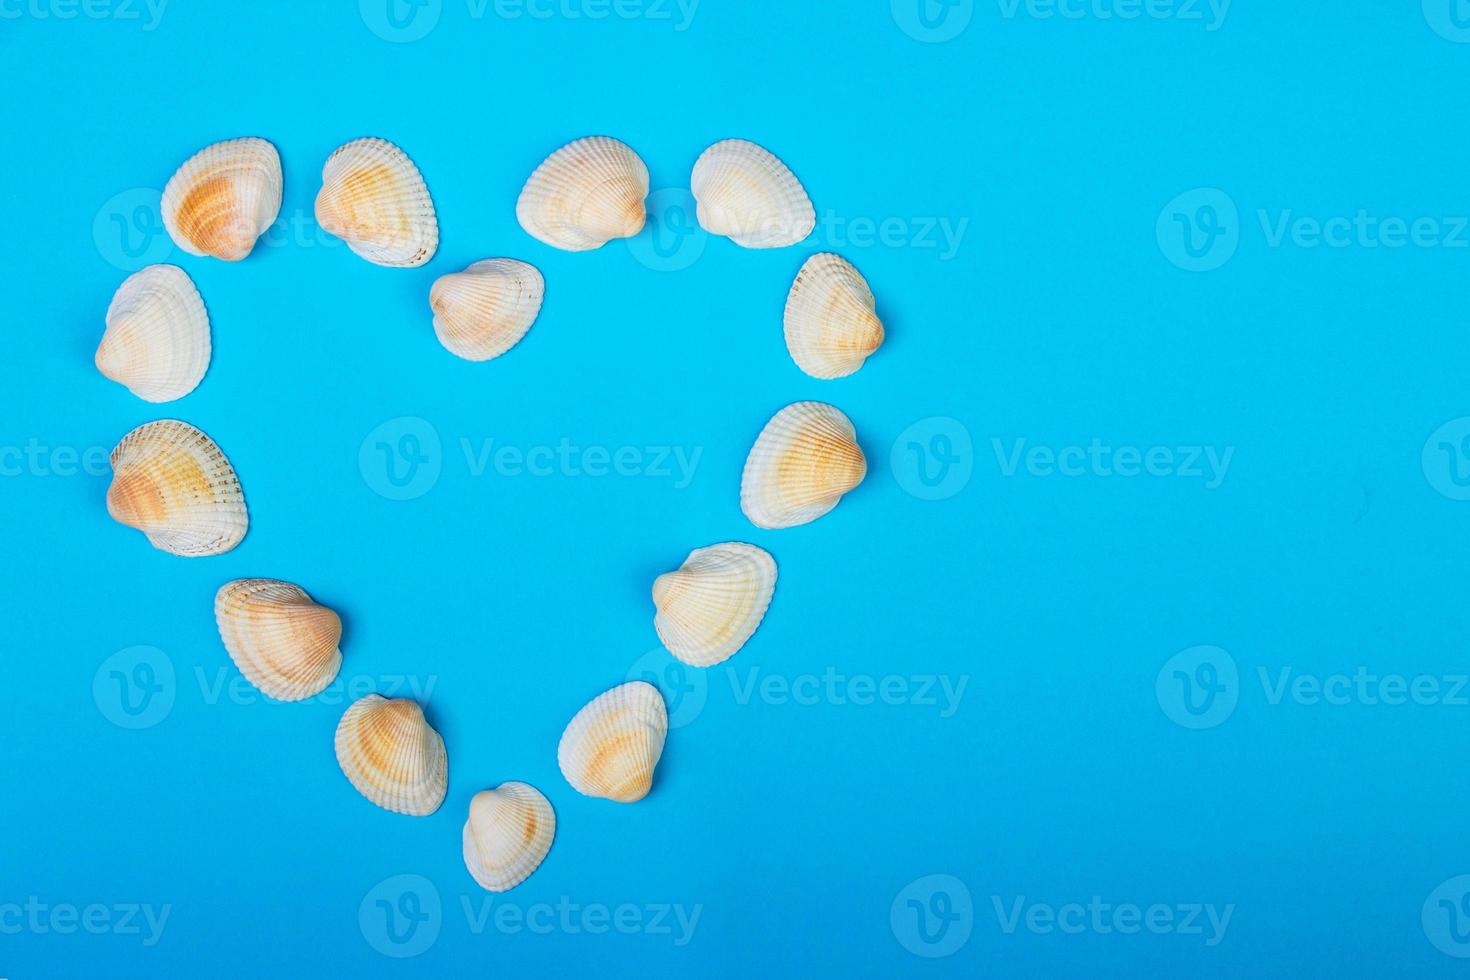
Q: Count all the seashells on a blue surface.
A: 14